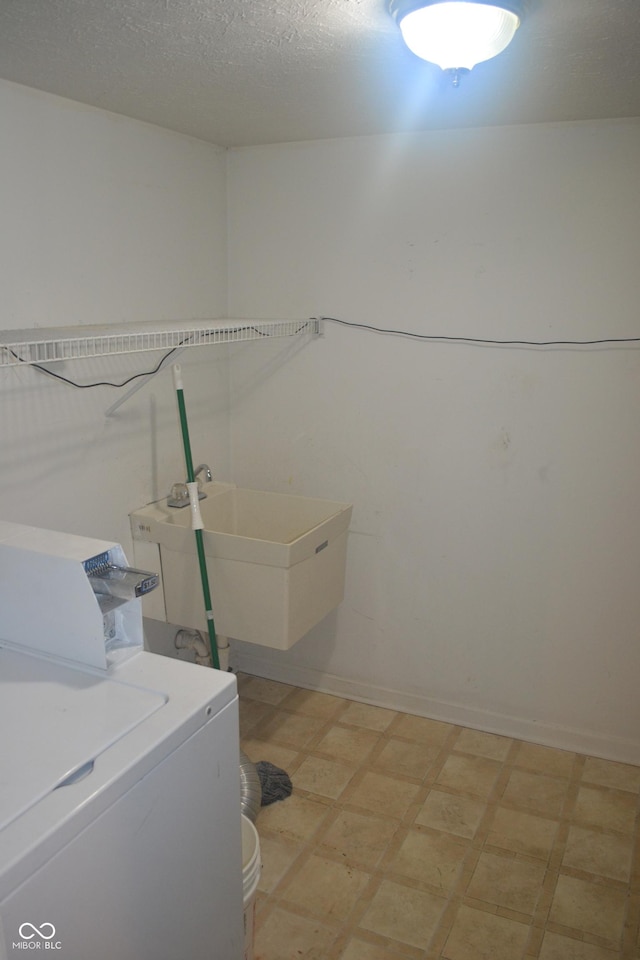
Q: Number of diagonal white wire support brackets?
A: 1